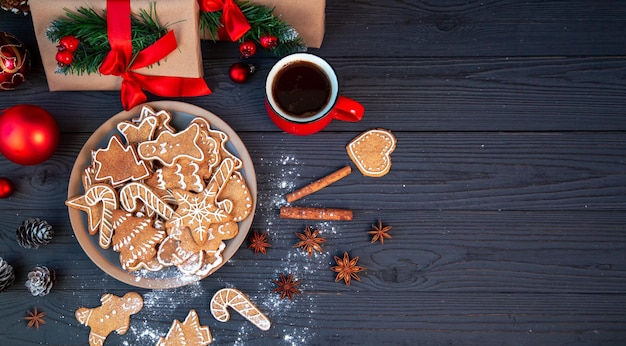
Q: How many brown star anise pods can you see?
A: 6